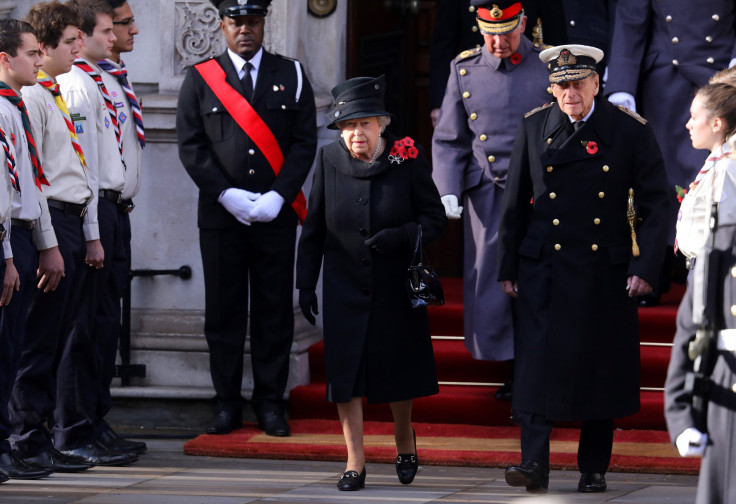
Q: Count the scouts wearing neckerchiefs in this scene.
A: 6